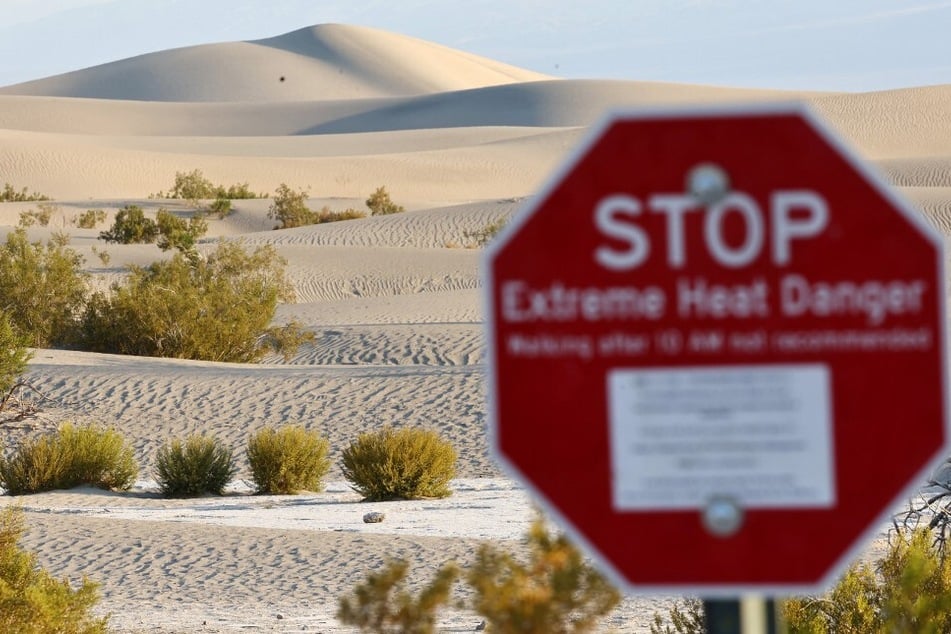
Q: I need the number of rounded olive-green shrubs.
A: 4